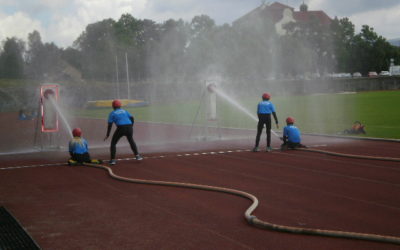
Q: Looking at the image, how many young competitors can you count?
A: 4